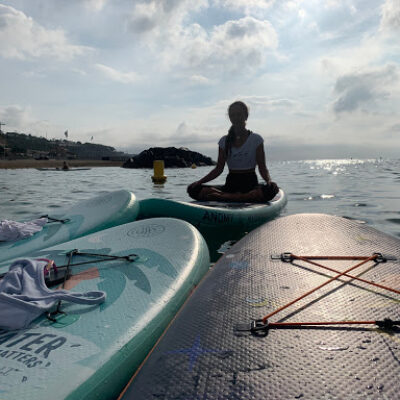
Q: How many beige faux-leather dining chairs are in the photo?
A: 0